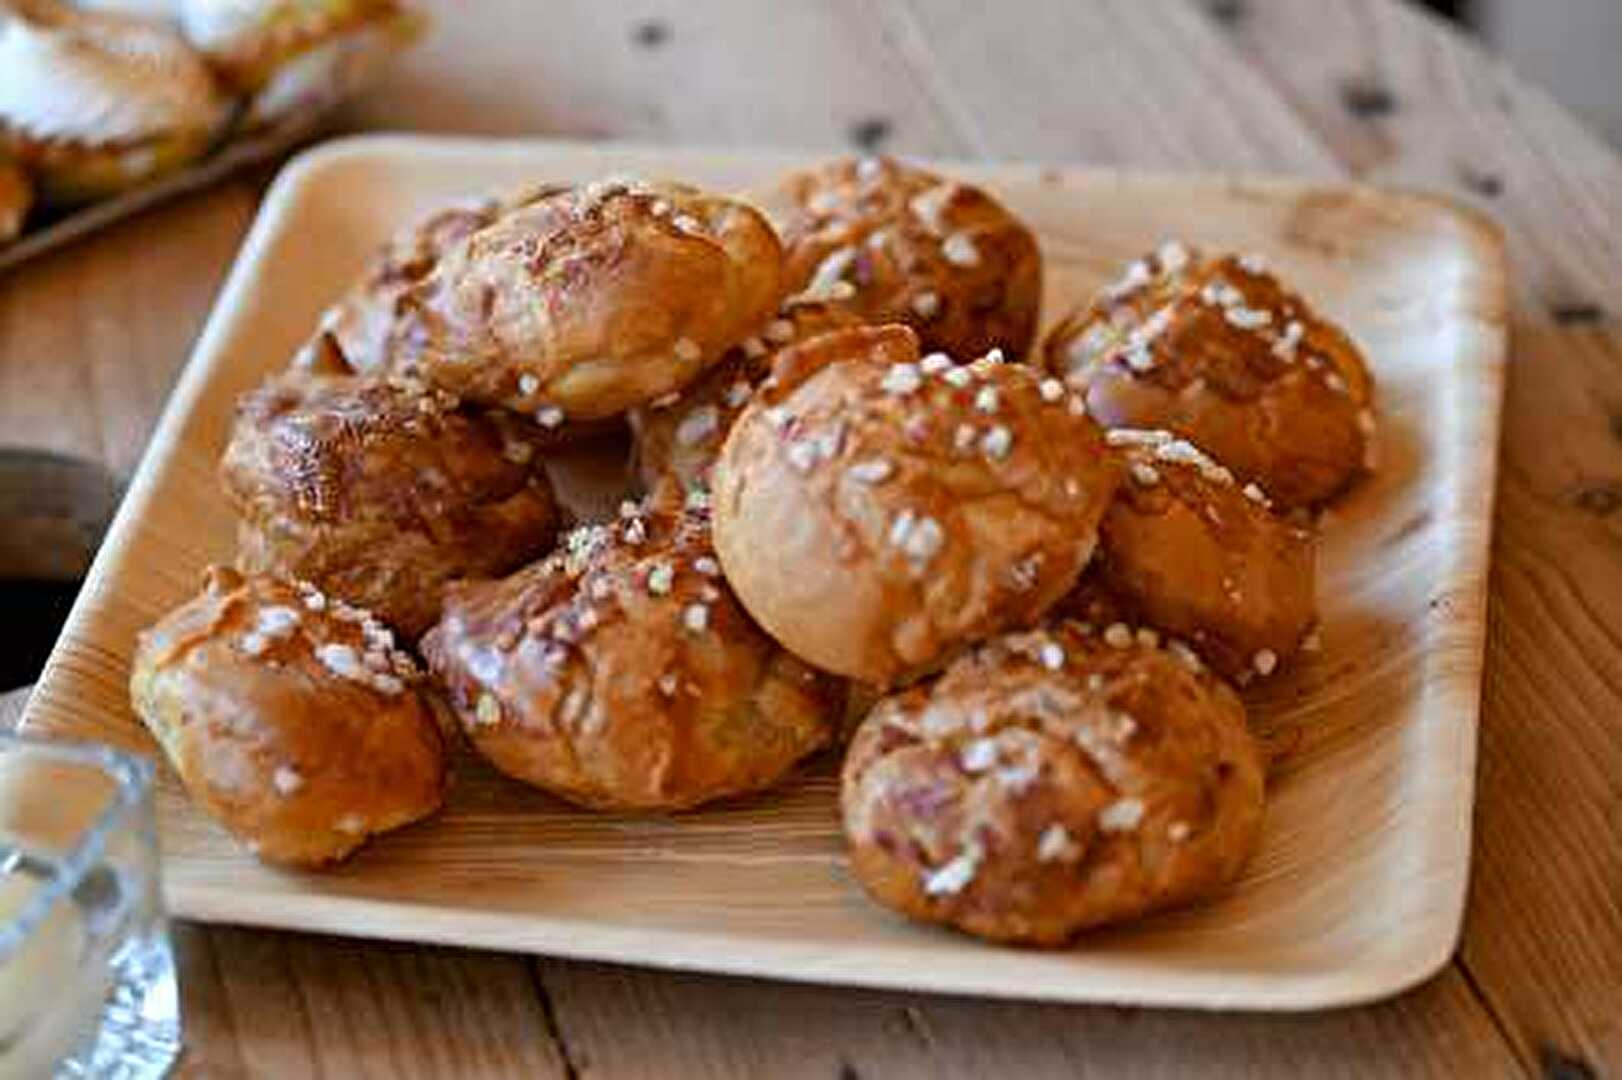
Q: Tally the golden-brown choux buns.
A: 11